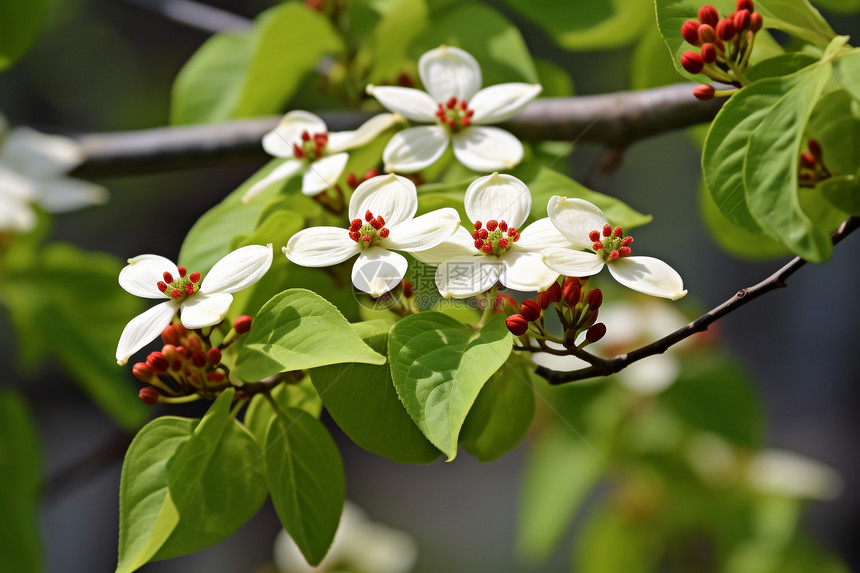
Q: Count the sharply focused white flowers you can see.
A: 6